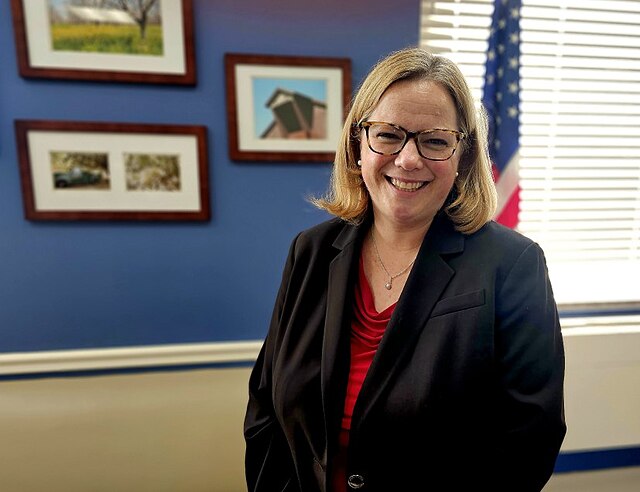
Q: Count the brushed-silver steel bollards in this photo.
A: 0